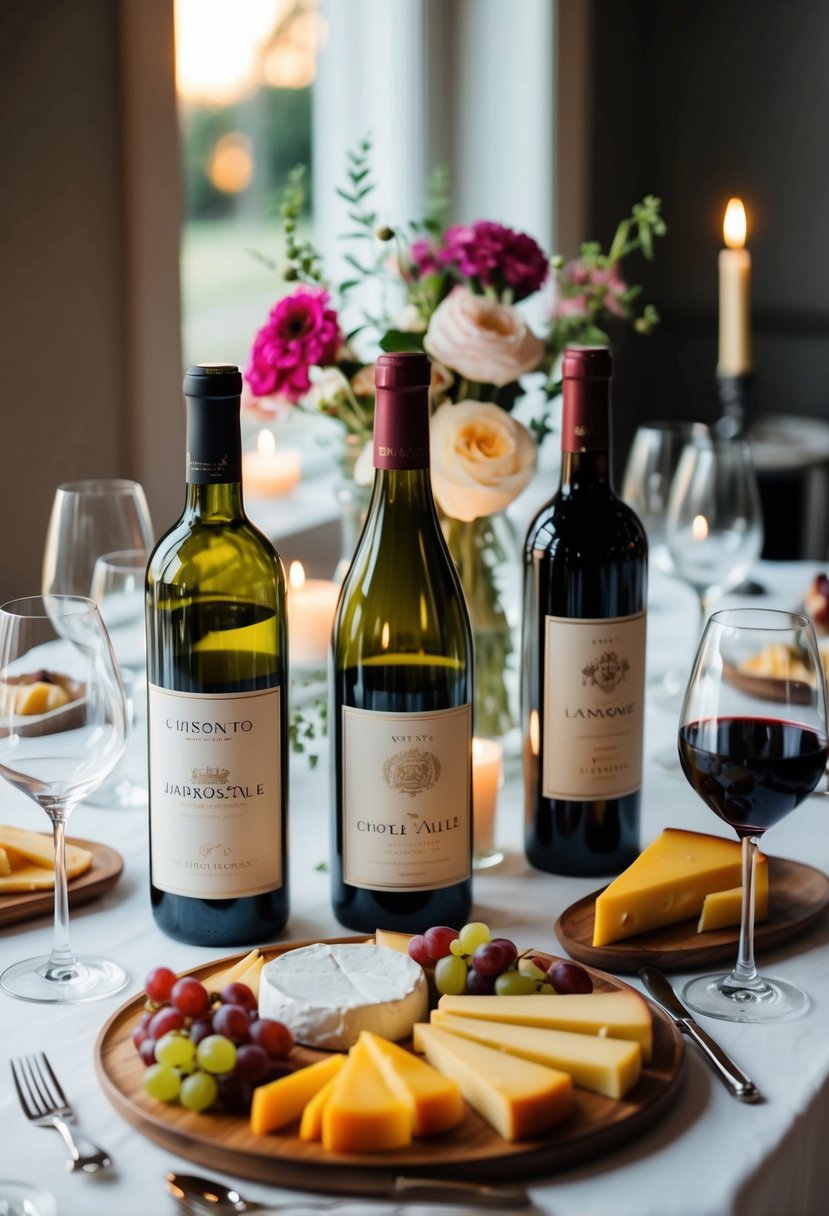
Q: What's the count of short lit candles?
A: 3